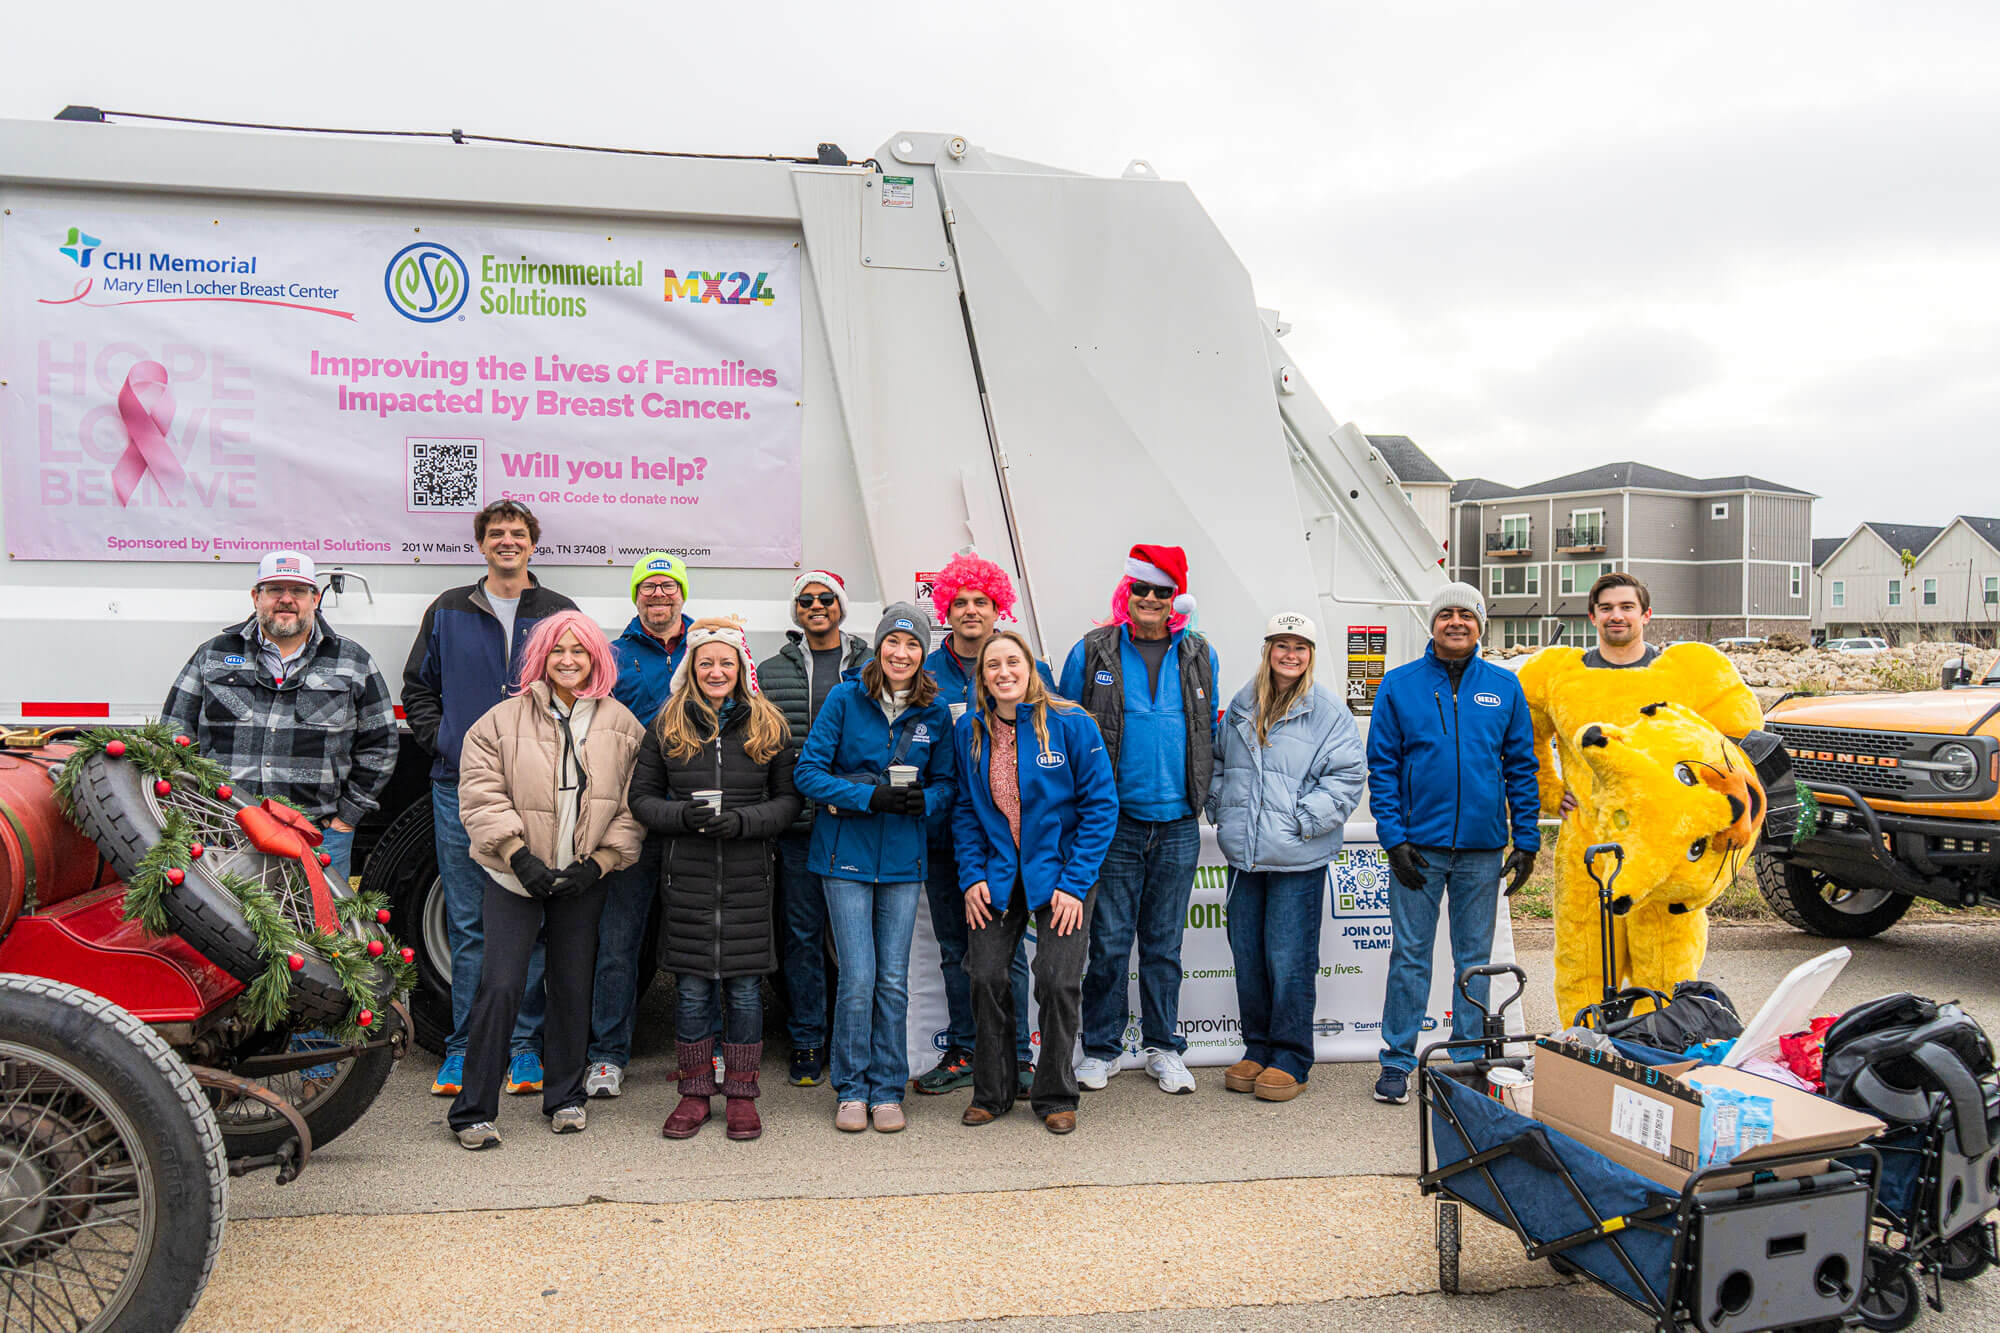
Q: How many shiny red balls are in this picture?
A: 12